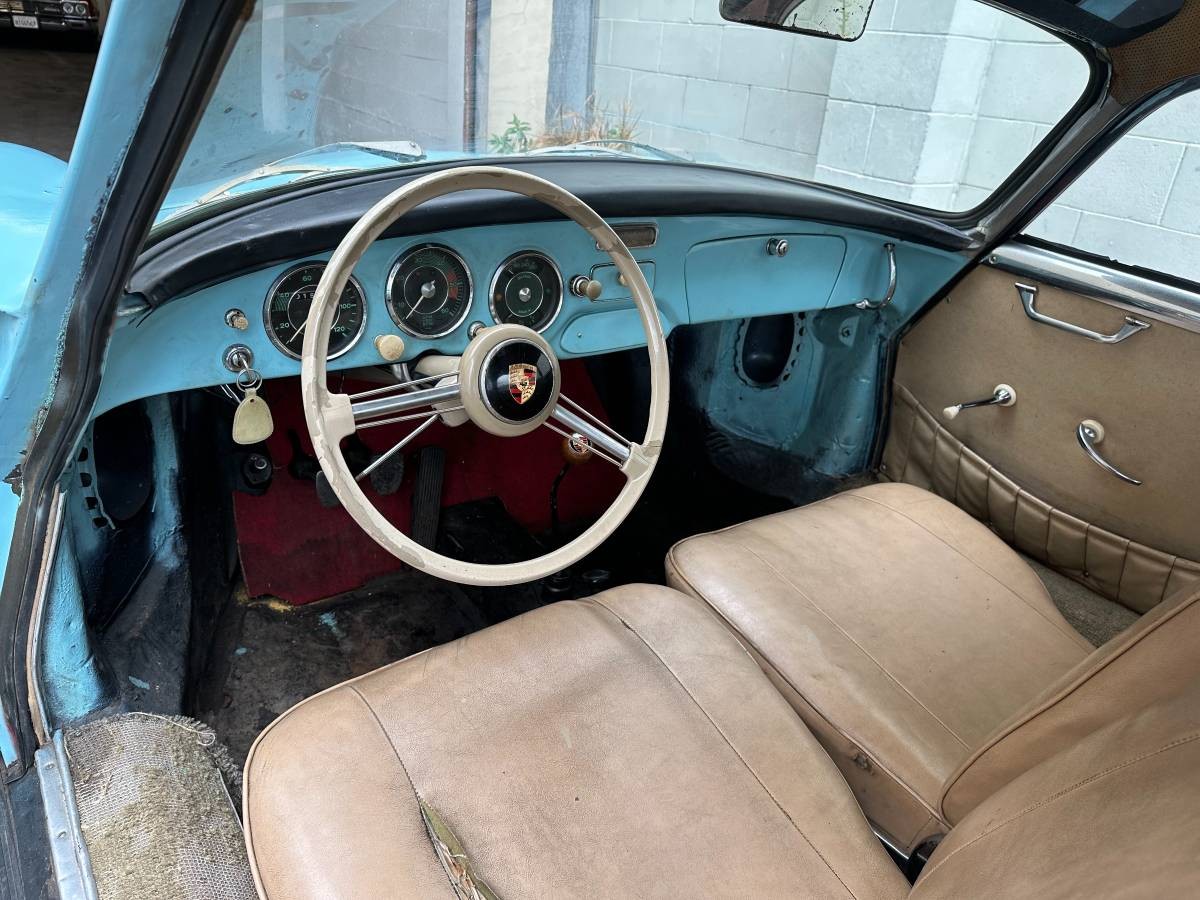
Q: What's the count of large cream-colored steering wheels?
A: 1